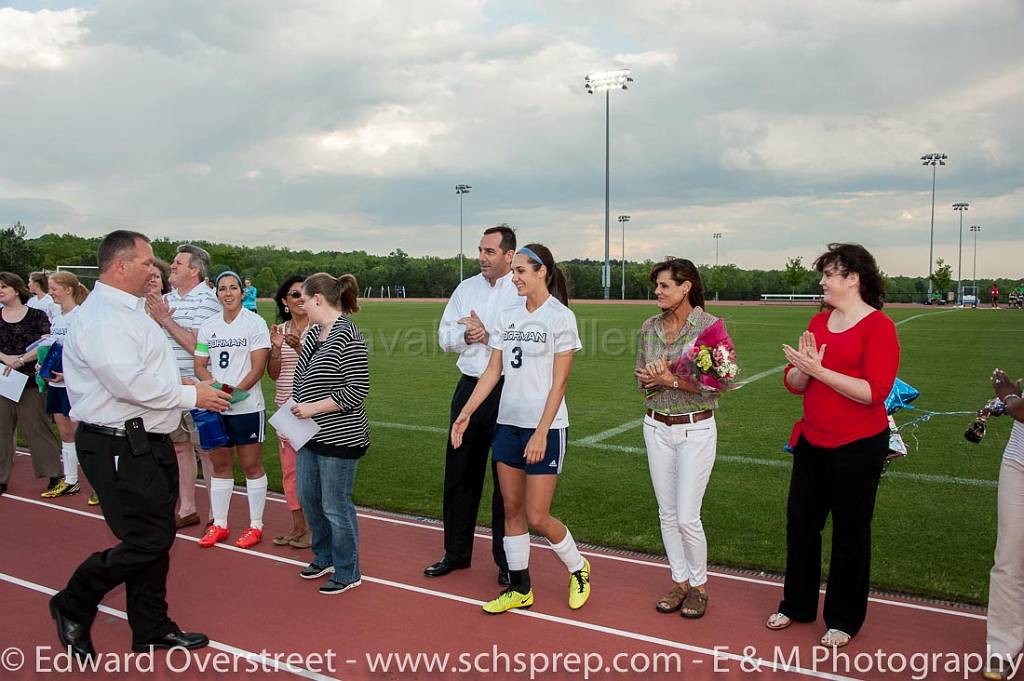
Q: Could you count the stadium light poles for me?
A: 7